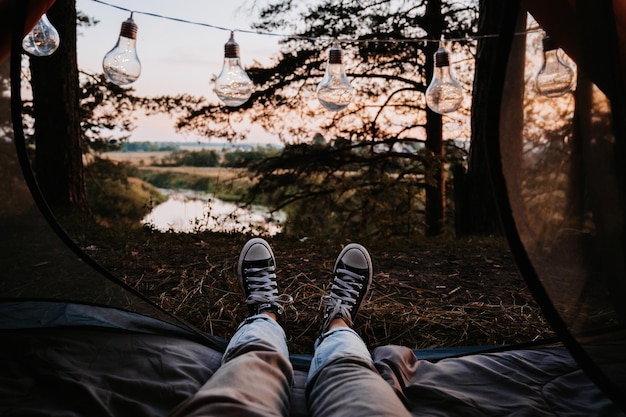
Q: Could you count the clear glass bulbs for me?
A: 6